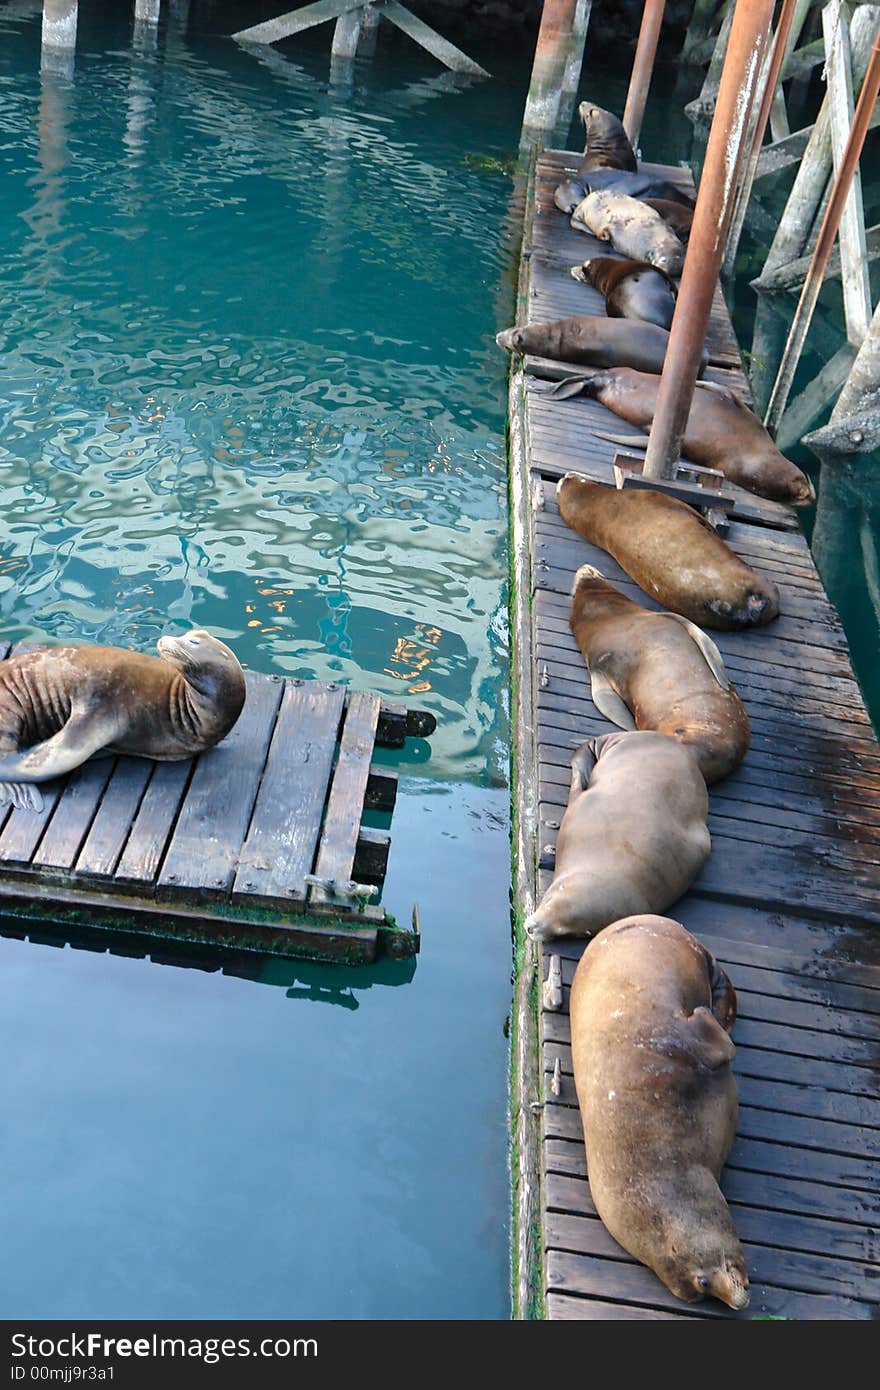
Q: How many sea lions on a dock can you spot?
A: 12